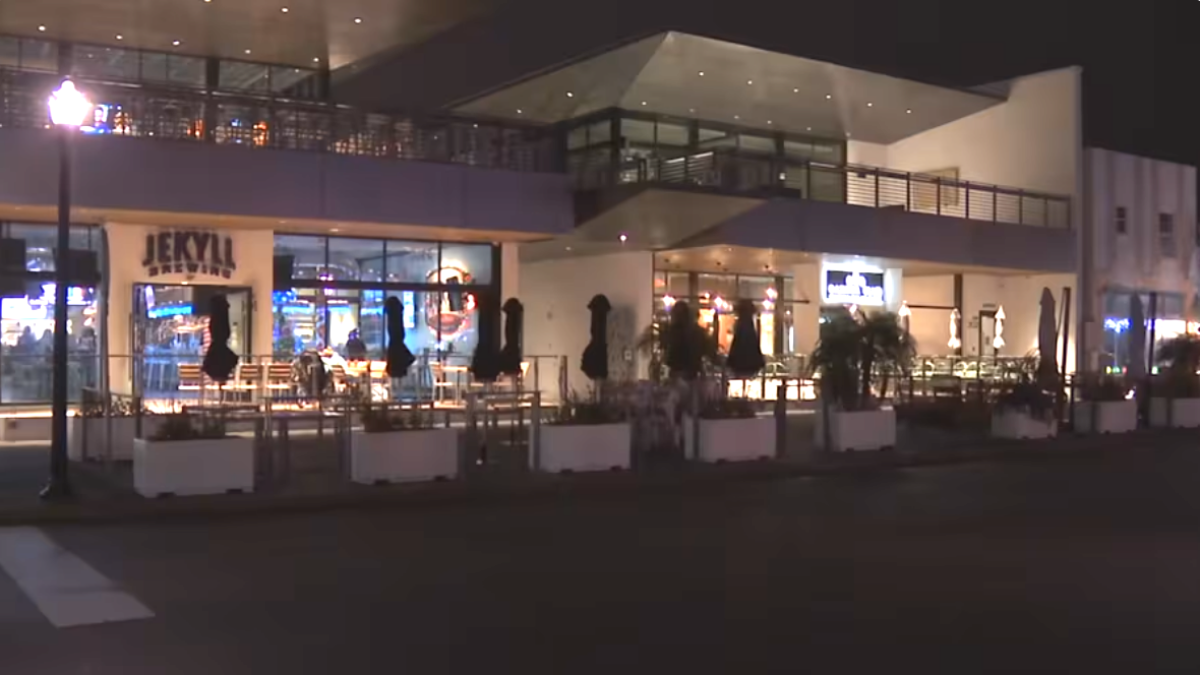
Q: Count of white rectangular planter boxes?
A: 9